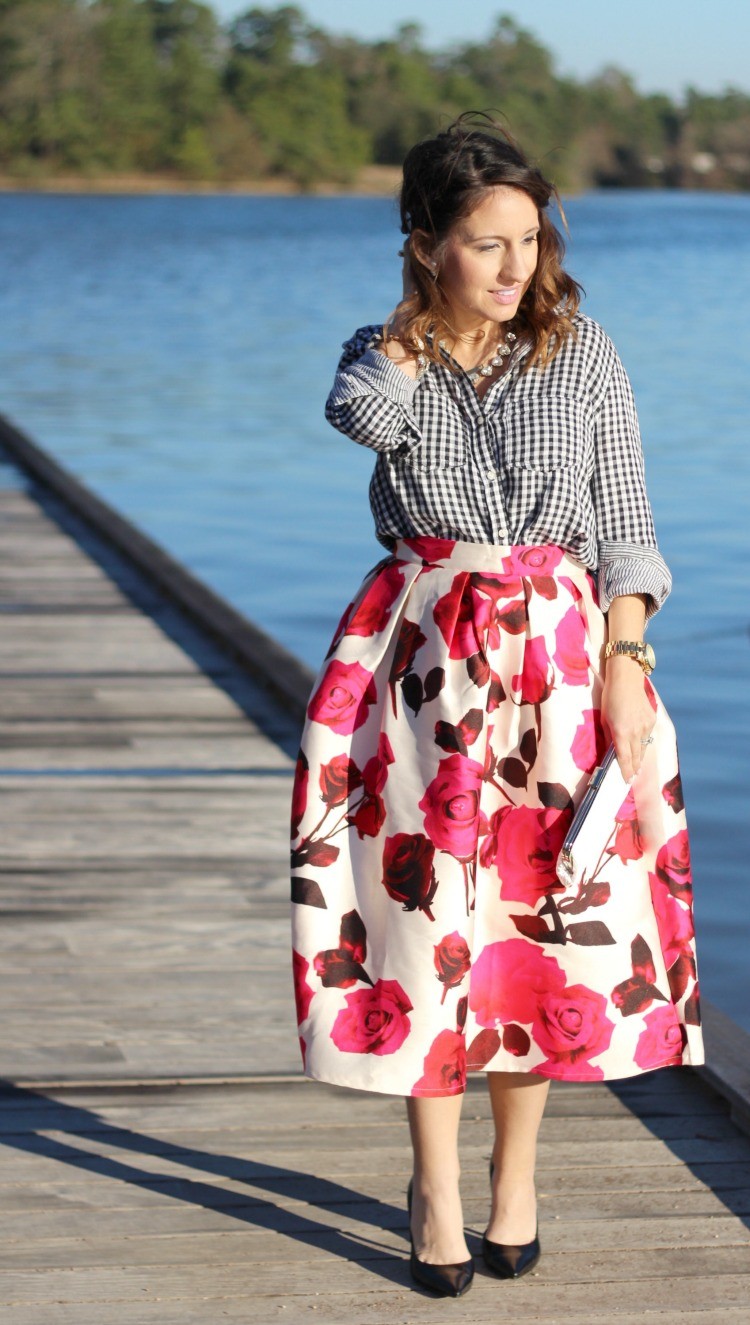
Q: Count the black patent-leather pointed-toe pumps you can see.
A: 2